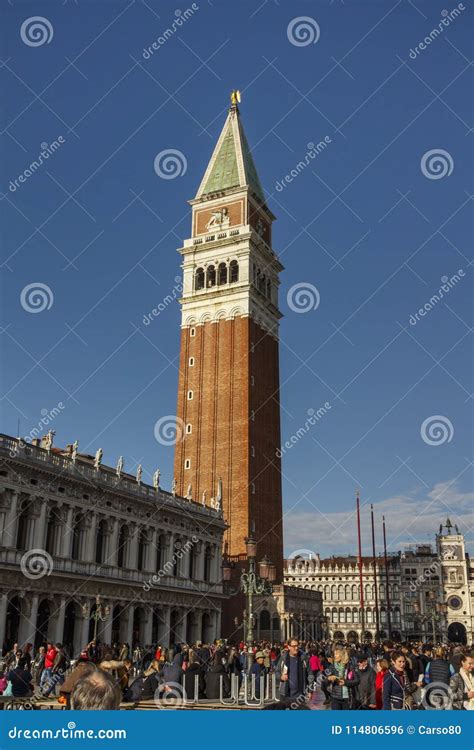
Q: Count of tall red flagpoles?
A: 3